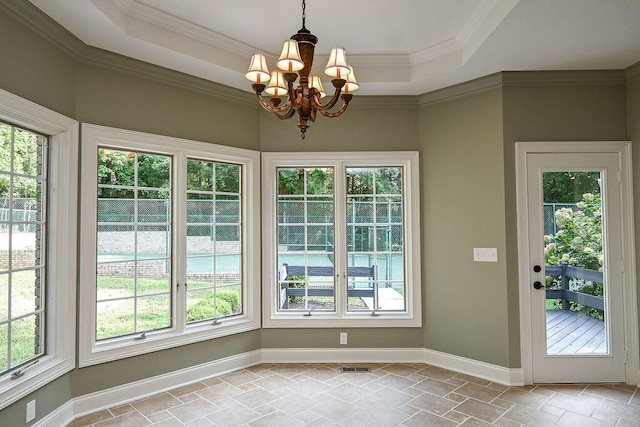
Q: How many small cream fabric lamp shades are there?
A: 6